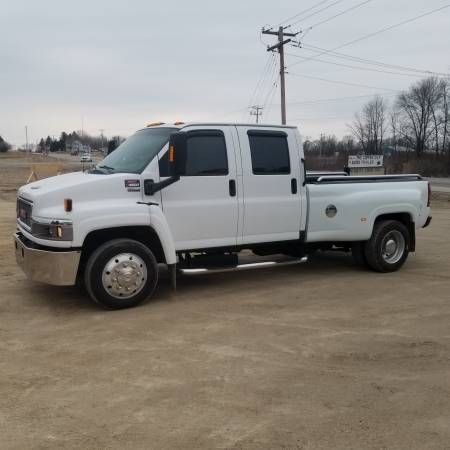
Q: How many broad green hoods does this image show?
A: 0